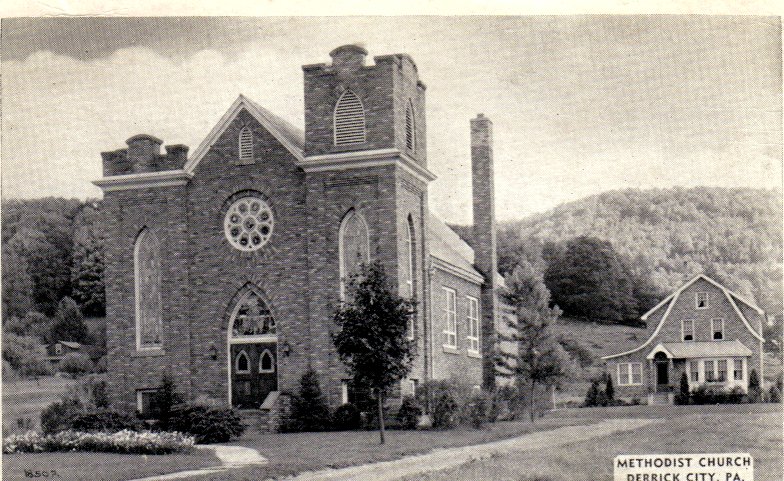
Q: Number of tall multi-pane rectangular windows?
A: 2